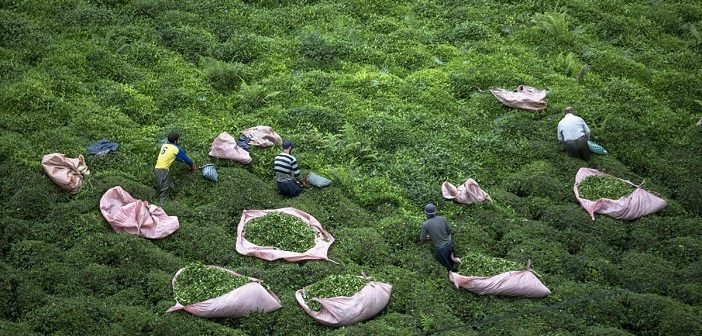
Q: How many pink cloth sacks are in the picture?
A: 11